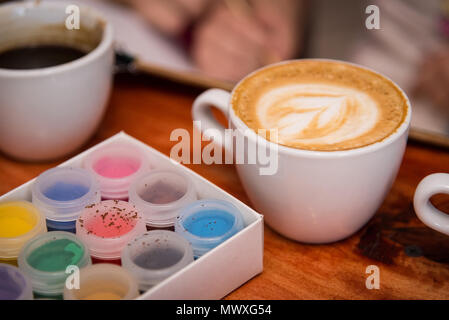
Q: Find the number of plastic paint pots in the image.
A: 10